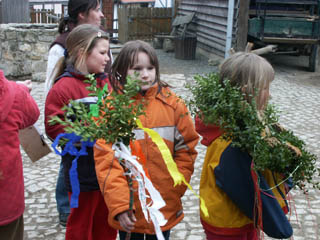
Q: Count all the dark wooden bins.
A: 1